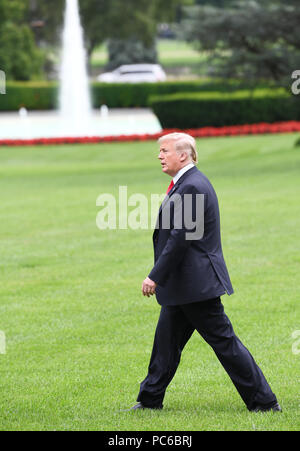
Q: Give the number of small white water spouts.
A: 2